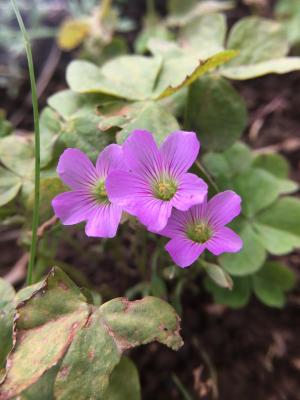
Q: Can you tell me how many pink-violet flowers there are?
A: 3